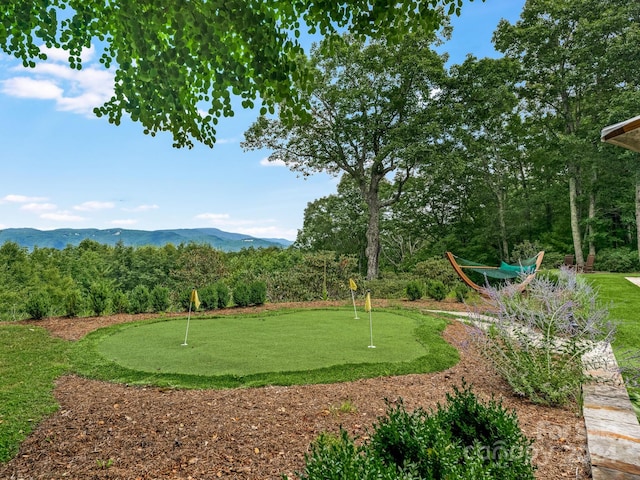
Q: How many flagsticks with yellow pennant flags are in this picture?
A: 3